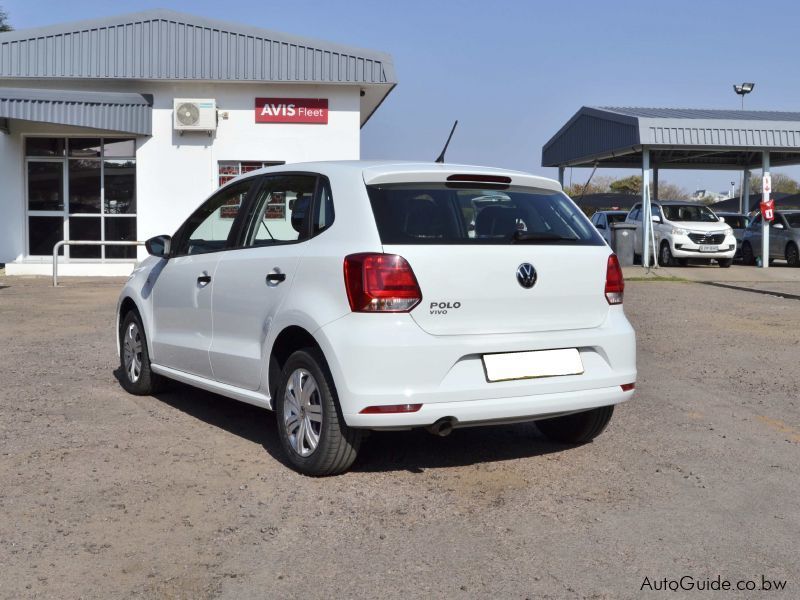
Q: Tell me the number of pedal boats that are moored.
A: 0